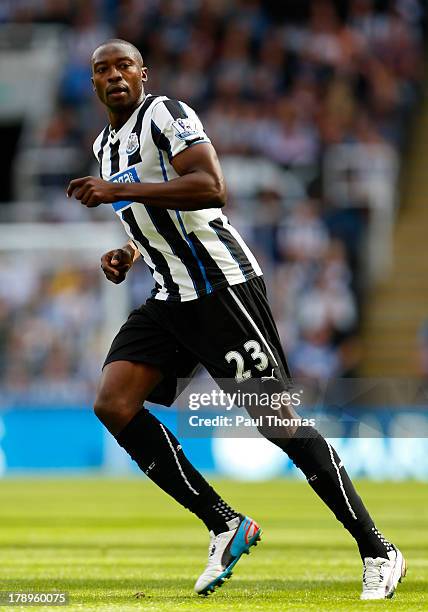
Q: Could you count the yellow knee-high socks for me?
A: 0